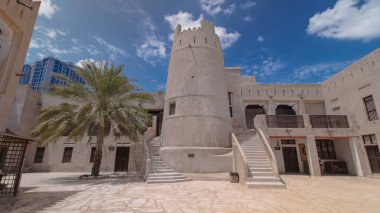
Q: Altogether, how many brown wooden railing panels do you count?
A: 2